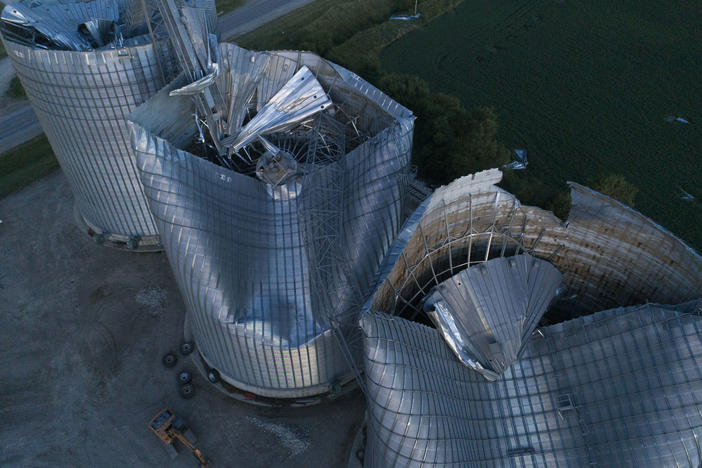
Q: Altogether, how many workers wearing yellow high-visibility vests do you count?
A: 0